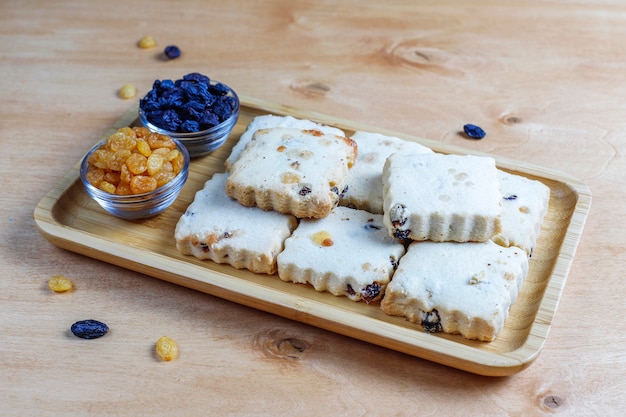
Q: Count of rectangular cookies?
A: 8